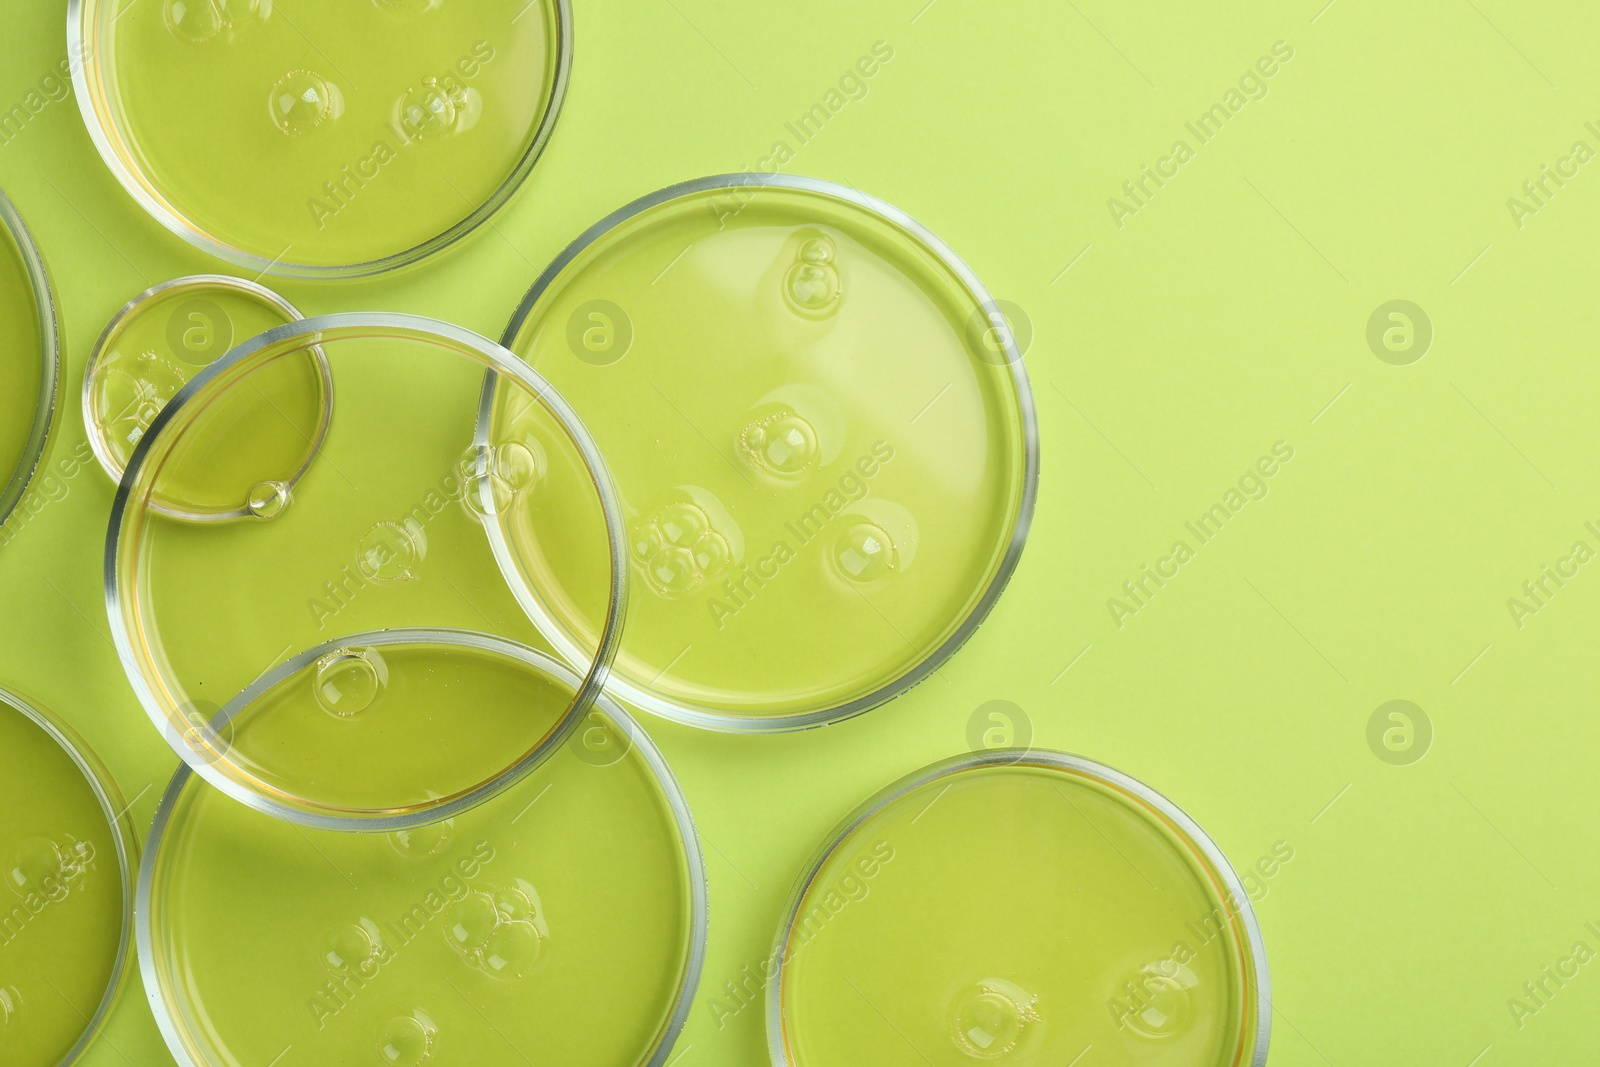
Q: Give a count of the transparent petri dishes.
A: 8